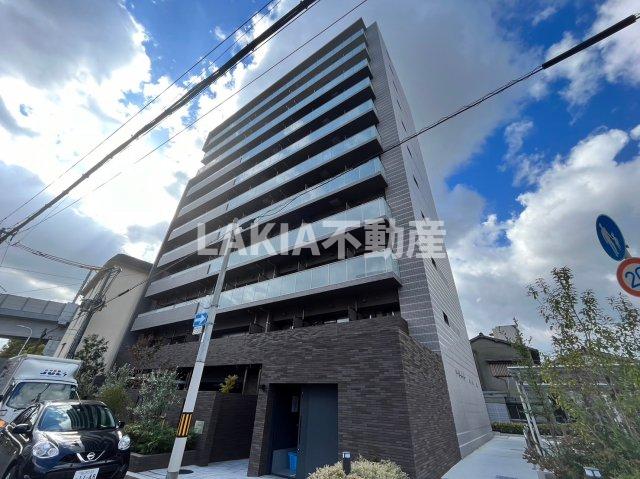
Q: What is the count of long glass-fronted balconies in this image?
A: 9